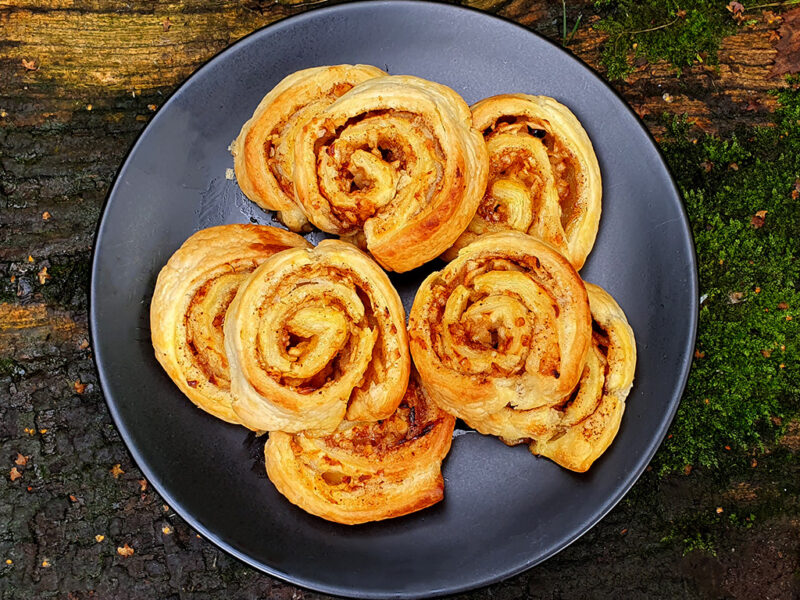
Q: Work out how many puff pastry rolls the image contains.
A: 8